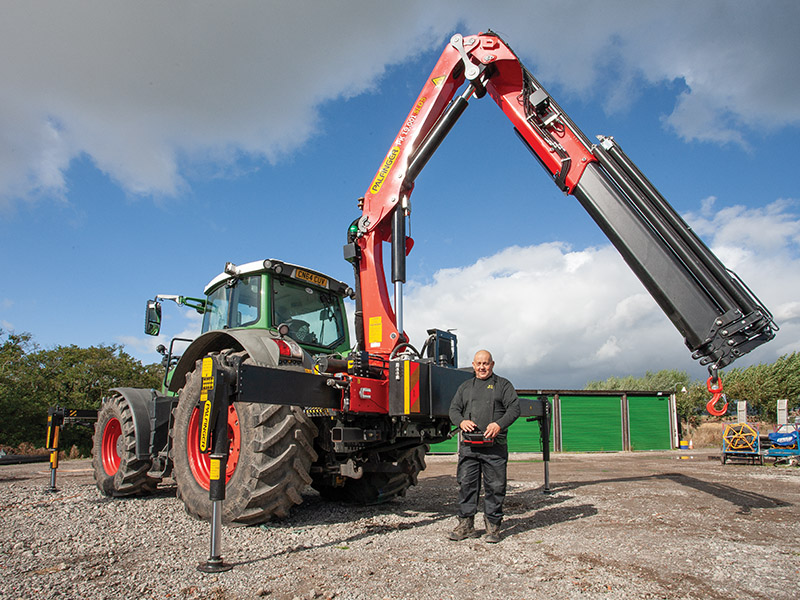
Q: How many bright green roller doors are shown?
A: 4